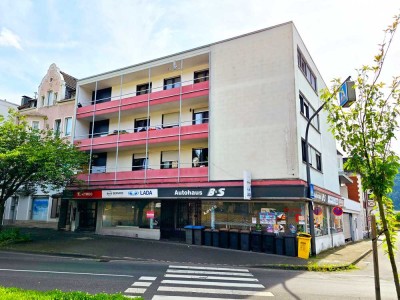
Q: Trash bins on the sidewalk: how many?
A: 12